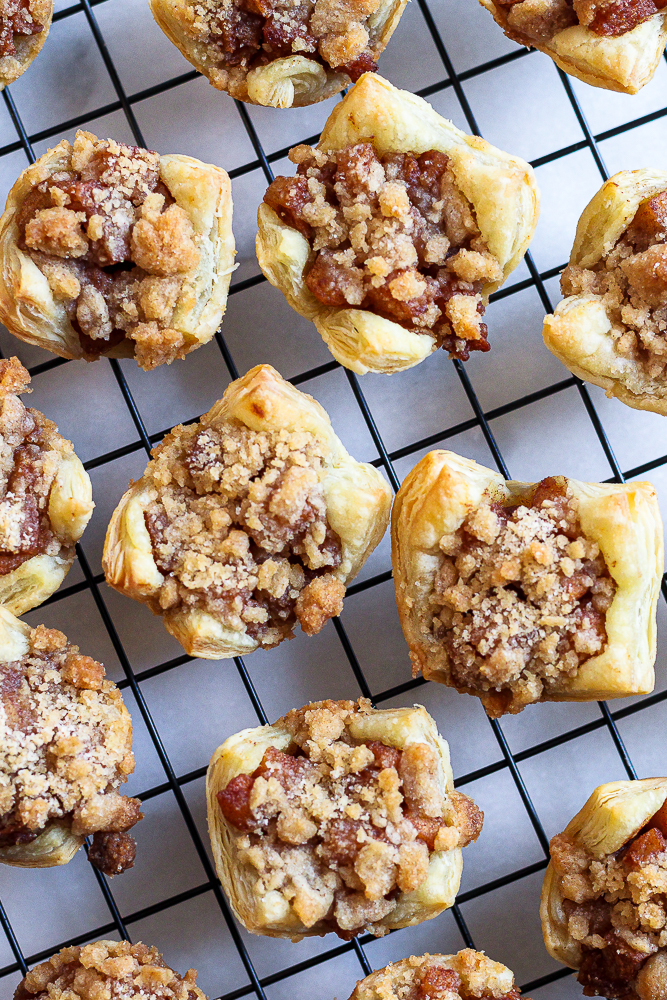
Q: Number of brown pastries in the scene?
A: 14